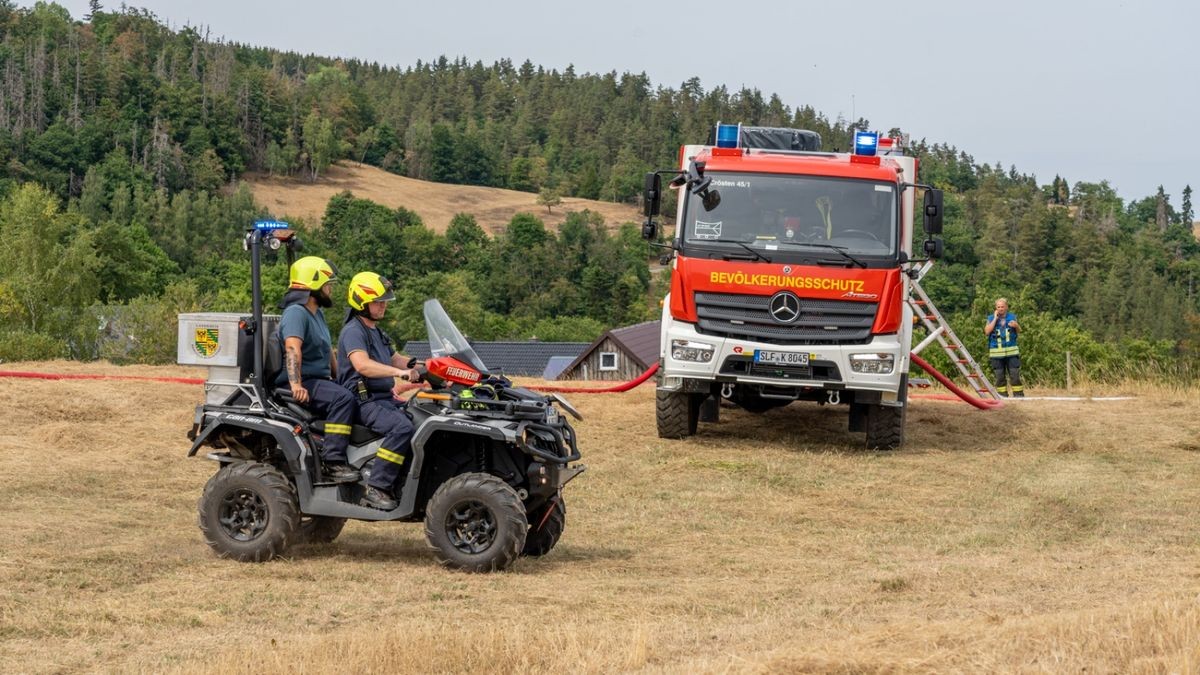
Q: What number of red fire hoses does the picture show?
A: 2